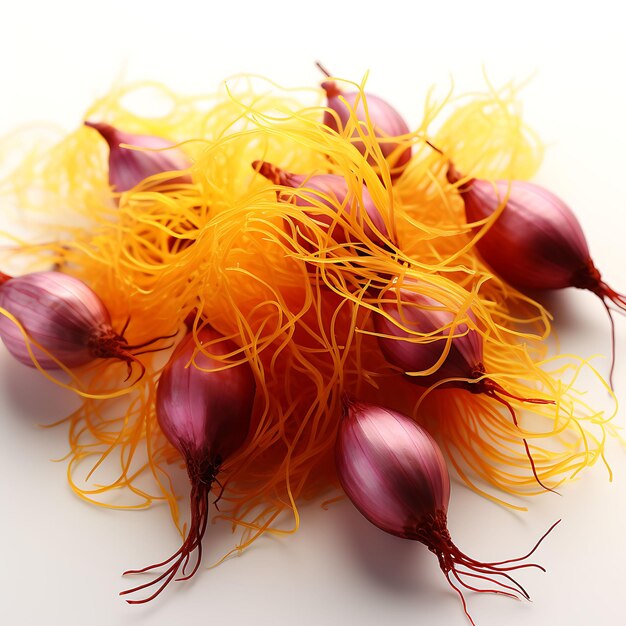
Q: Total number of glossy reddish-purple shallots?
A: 8